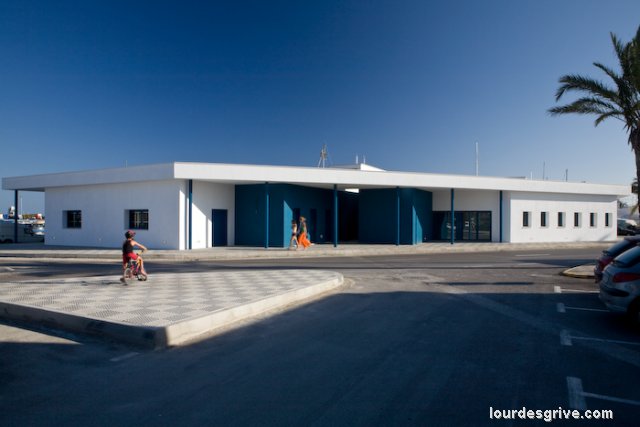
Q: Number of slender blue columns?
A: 7